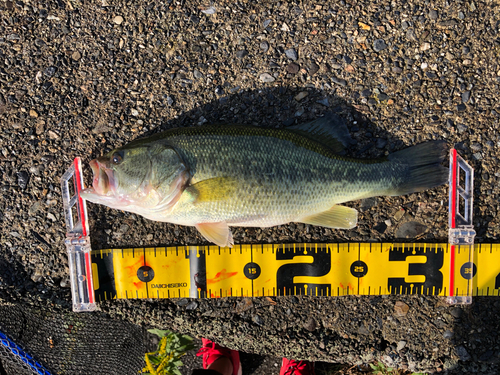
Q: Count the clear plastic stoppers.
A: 2